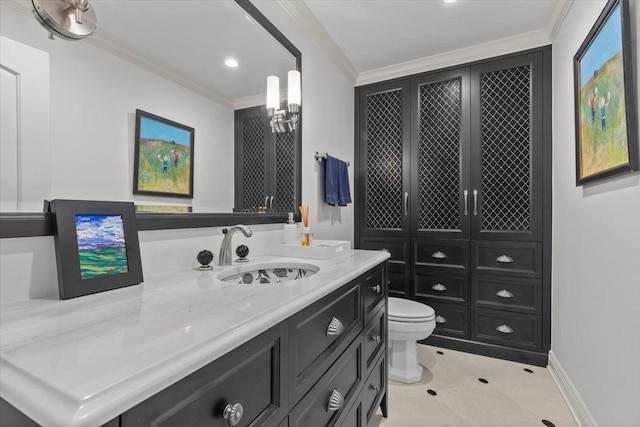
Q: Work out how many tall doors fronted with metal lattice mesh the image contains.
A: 3